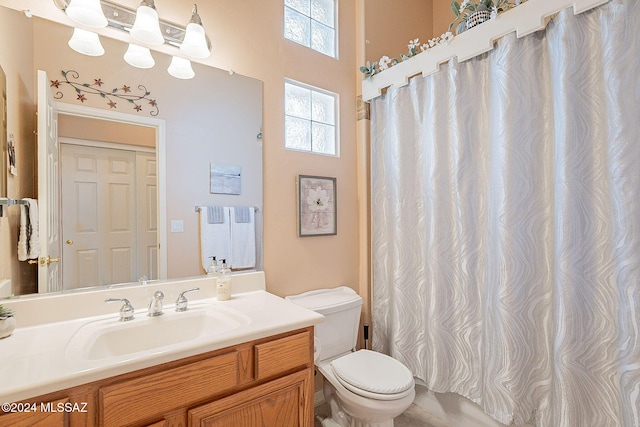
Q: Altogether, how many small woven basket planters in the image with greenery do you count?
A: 1